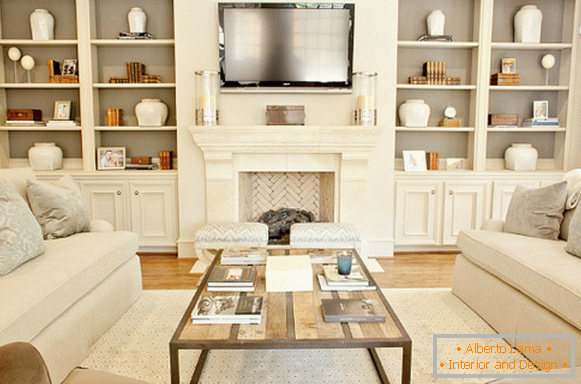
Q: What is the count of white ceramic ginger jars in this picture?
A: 8